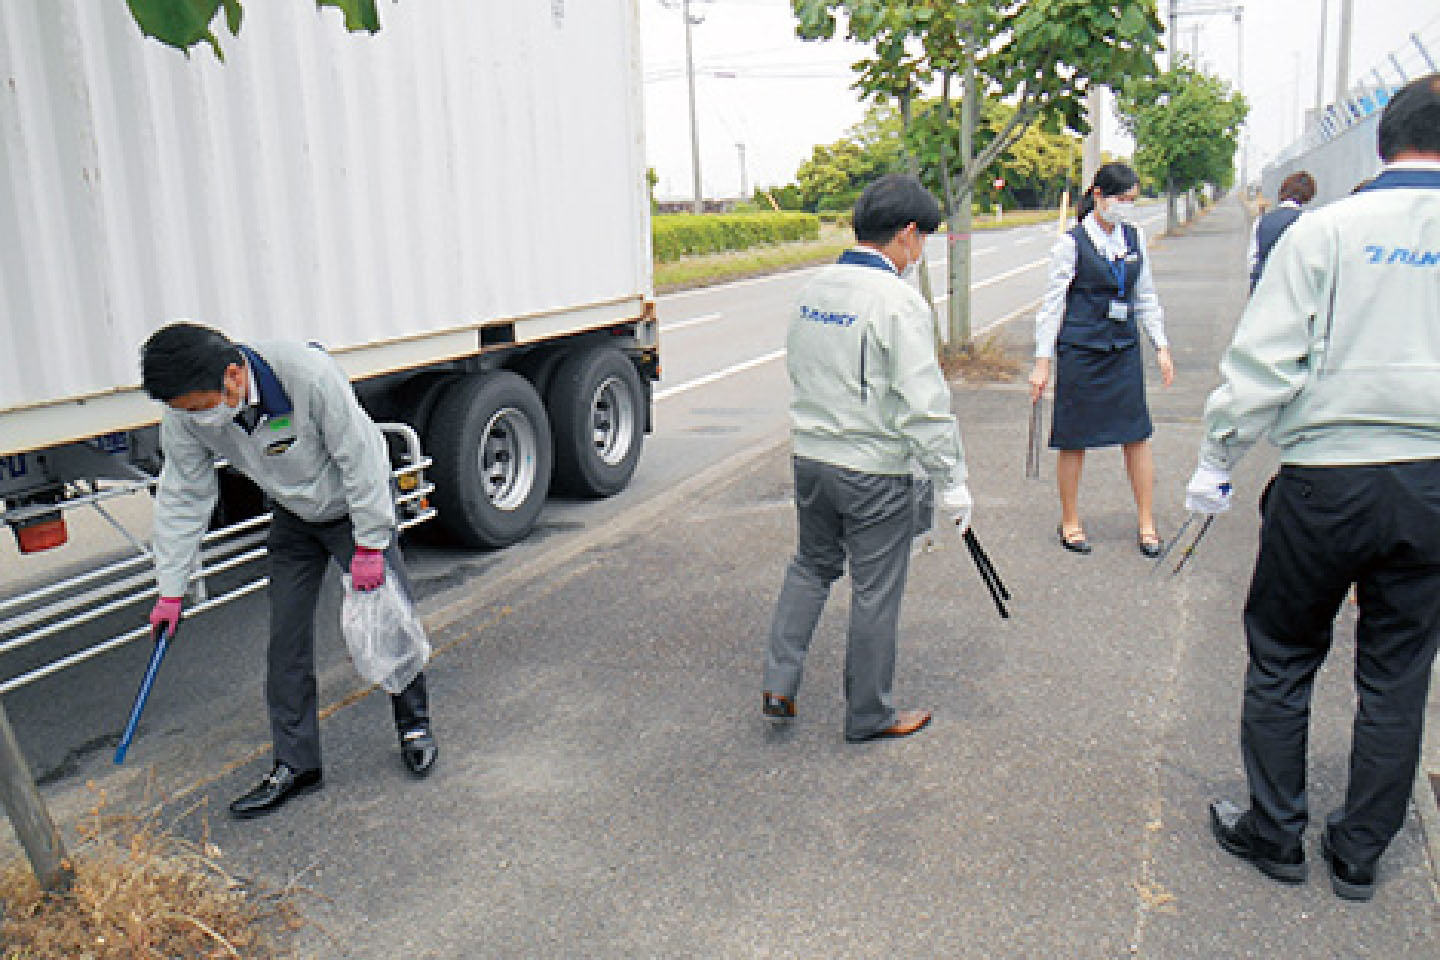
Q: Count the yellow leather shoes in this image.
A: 2